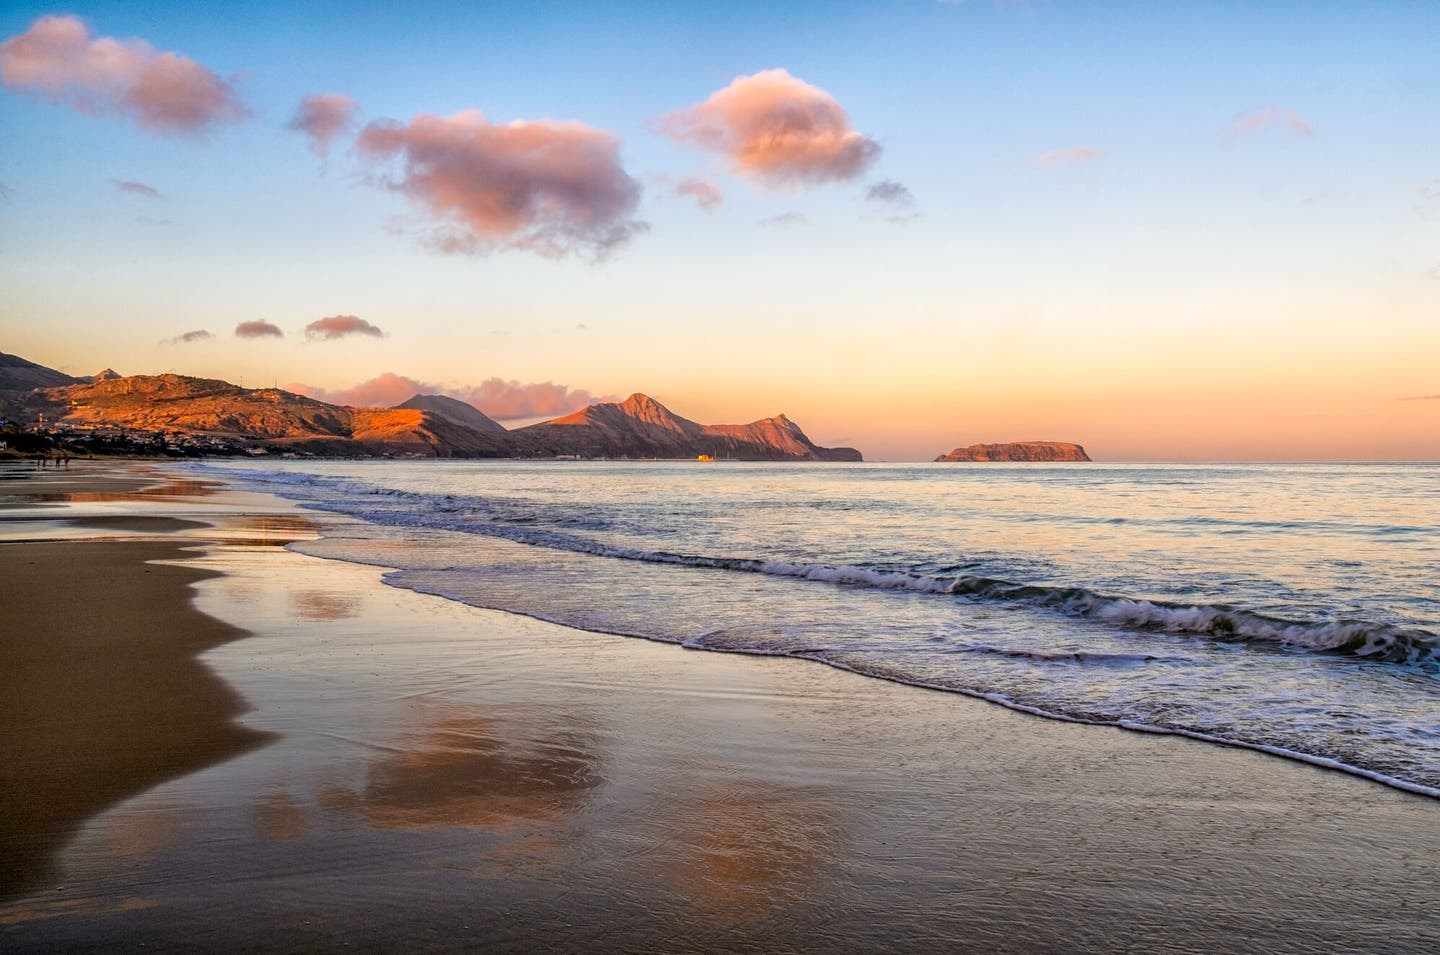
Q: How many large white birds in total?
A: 0